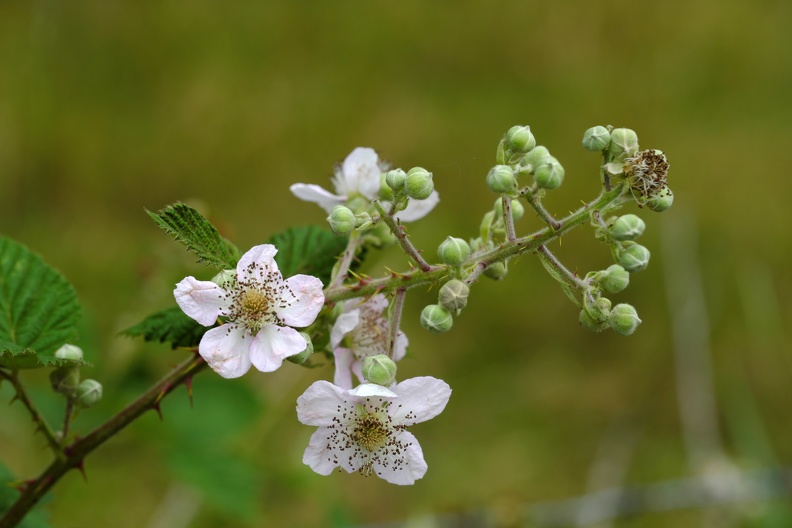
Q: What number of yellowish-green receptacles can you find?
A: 2